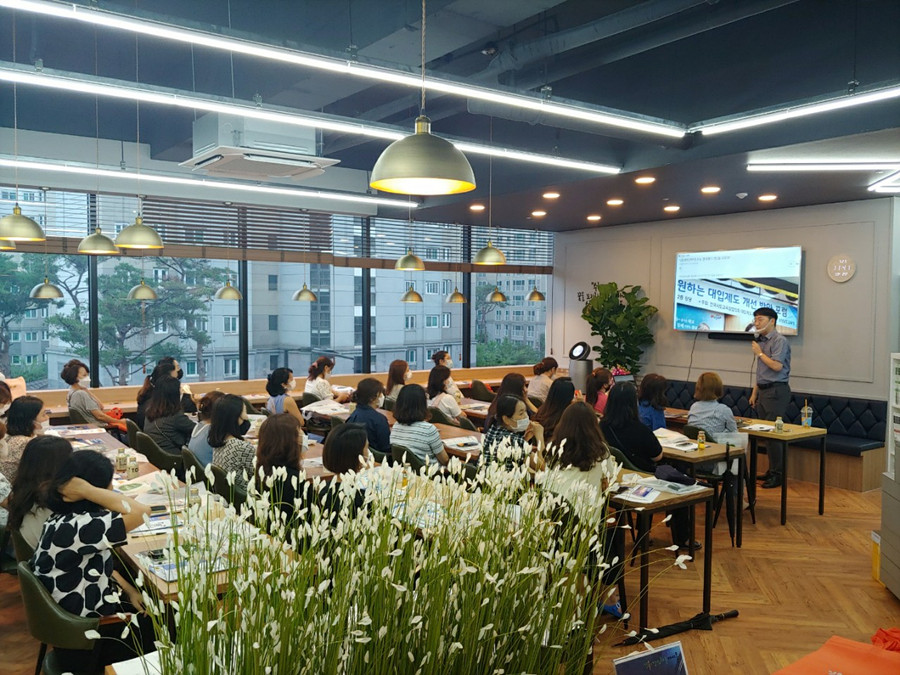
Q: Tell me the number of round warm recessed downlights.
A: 9